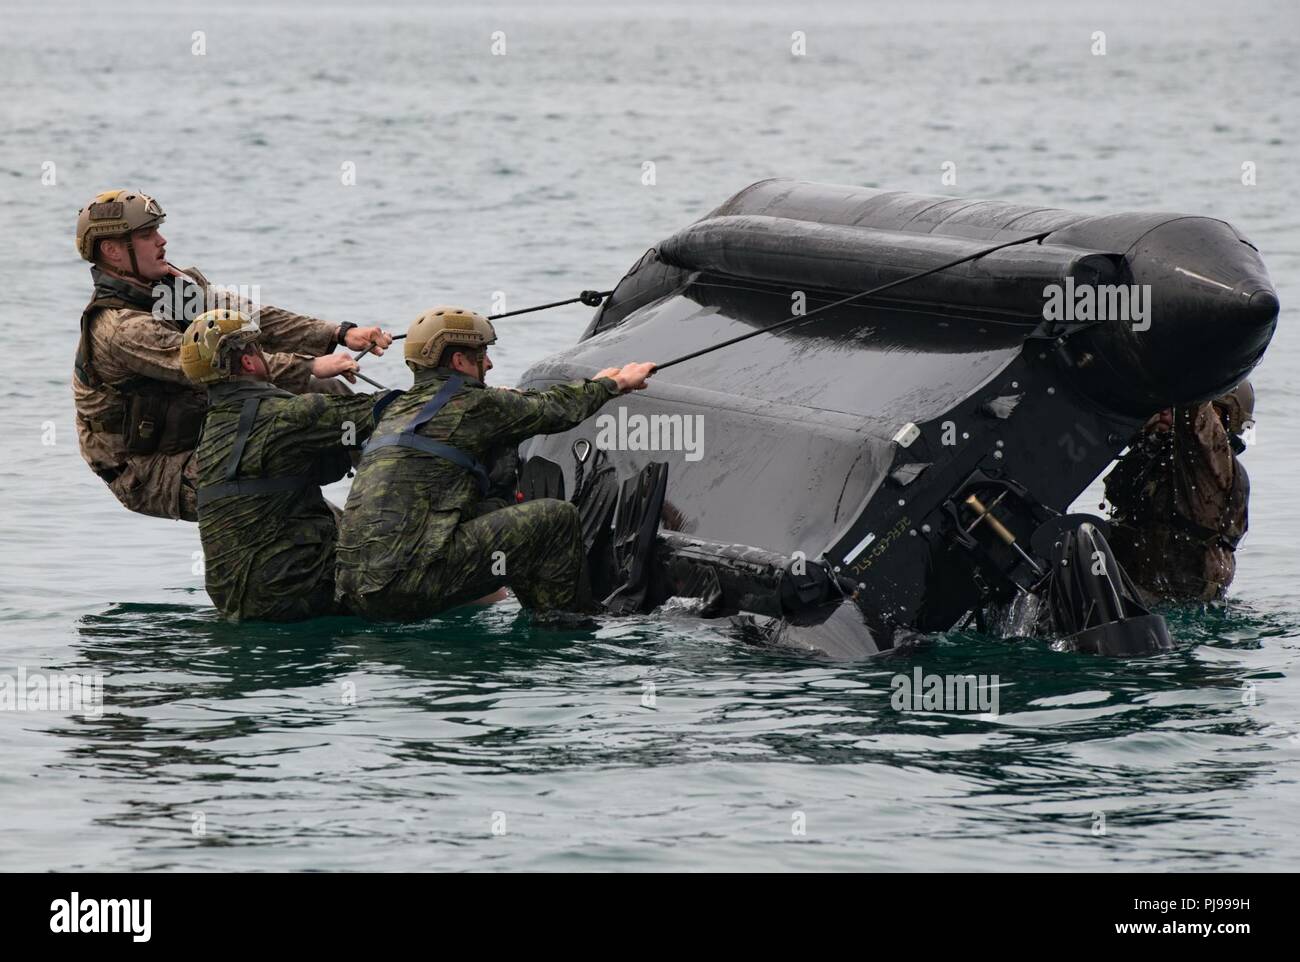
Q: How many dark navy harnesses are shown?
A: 2